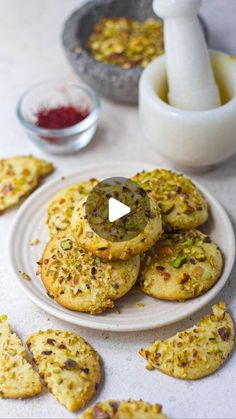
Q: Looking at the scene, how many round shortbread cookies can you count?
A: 5